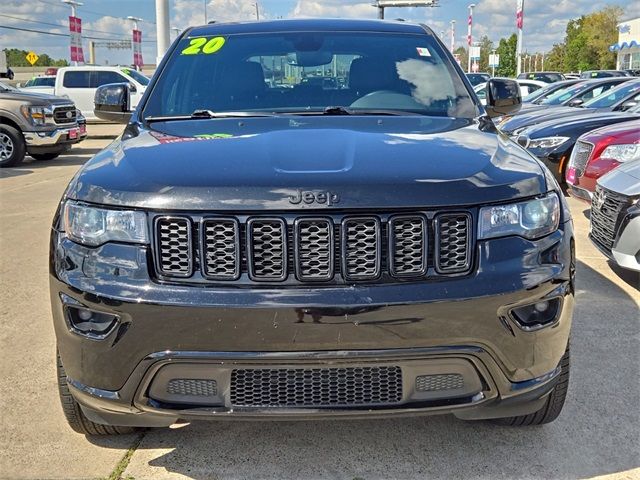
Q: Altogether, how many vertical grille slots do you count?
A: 7